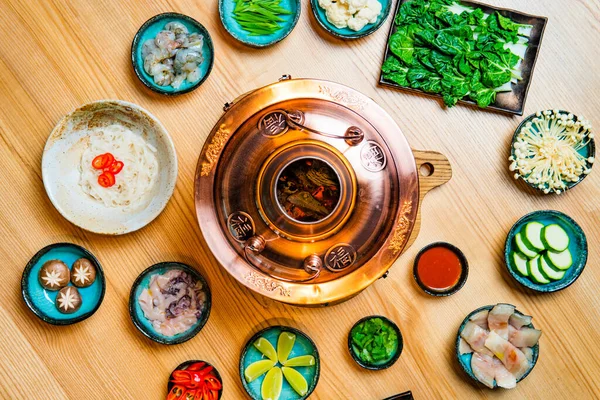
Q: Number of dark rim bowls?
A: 12